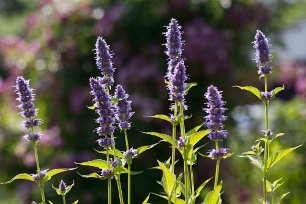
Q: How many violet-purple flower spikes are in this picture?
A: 8